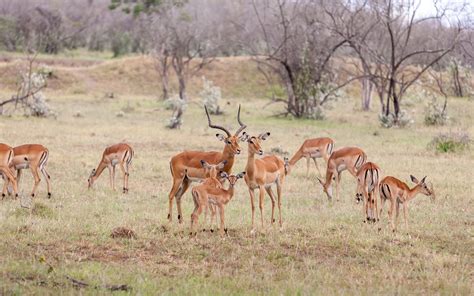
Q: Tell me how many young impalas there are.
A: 2